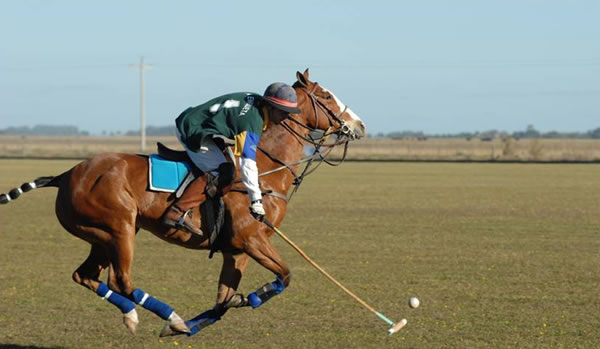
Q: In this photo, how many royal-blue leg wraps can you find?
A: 4